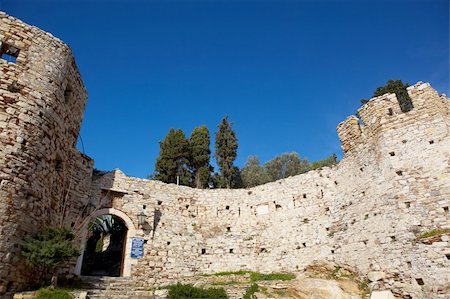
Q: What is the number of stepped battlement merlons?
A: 3